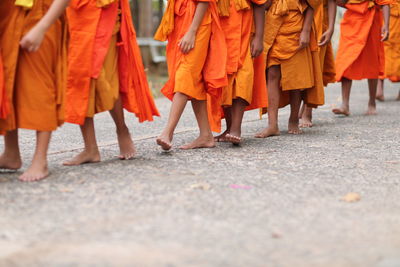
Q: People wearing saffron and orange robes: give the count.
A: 8